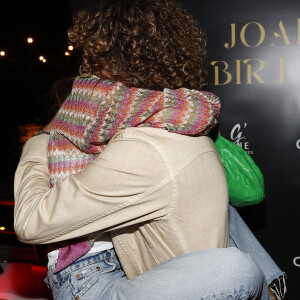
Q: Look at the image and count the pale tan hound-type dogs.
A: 0